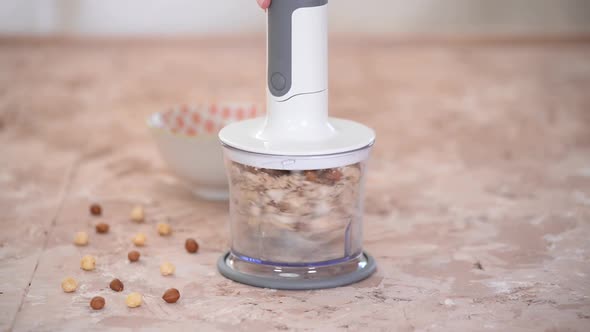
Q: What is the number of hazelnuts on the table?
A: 15